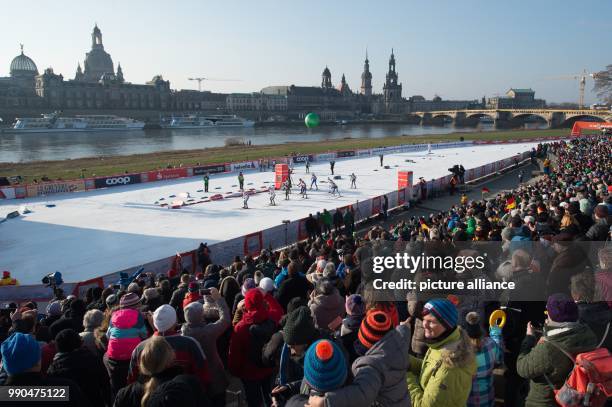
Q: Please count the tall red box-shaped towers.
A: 2